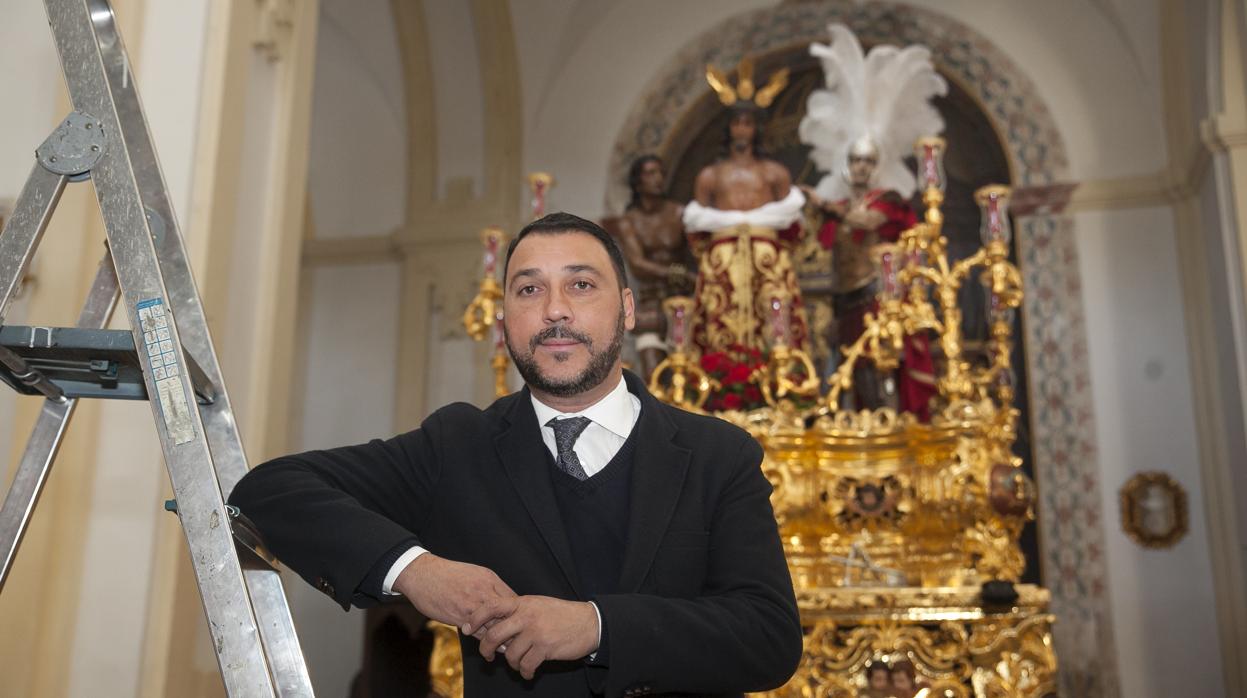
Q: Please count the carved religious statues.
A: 3